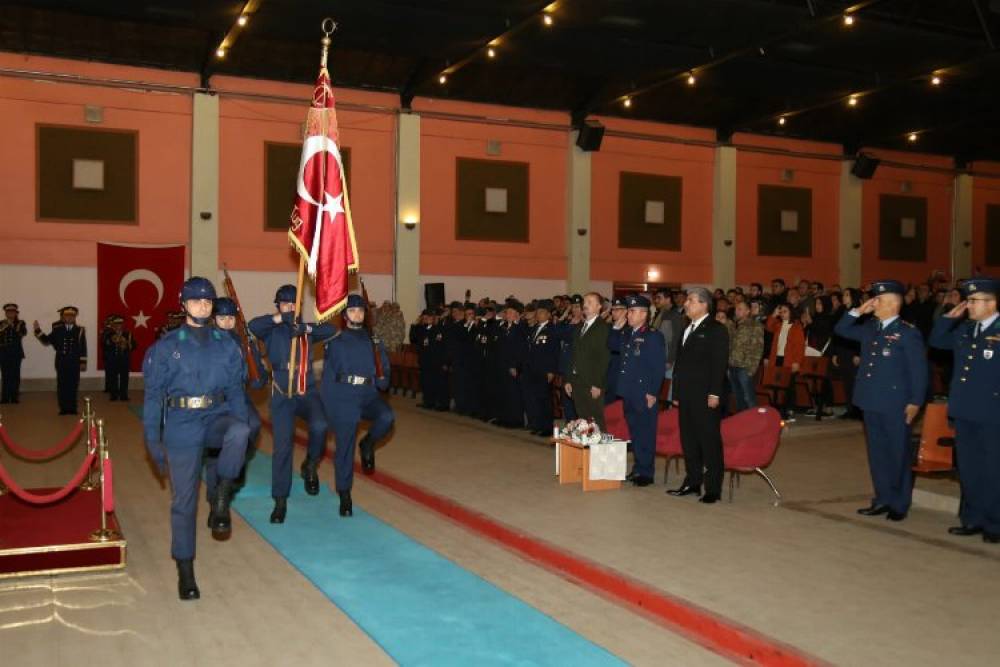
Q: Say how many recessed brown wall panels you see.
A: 7